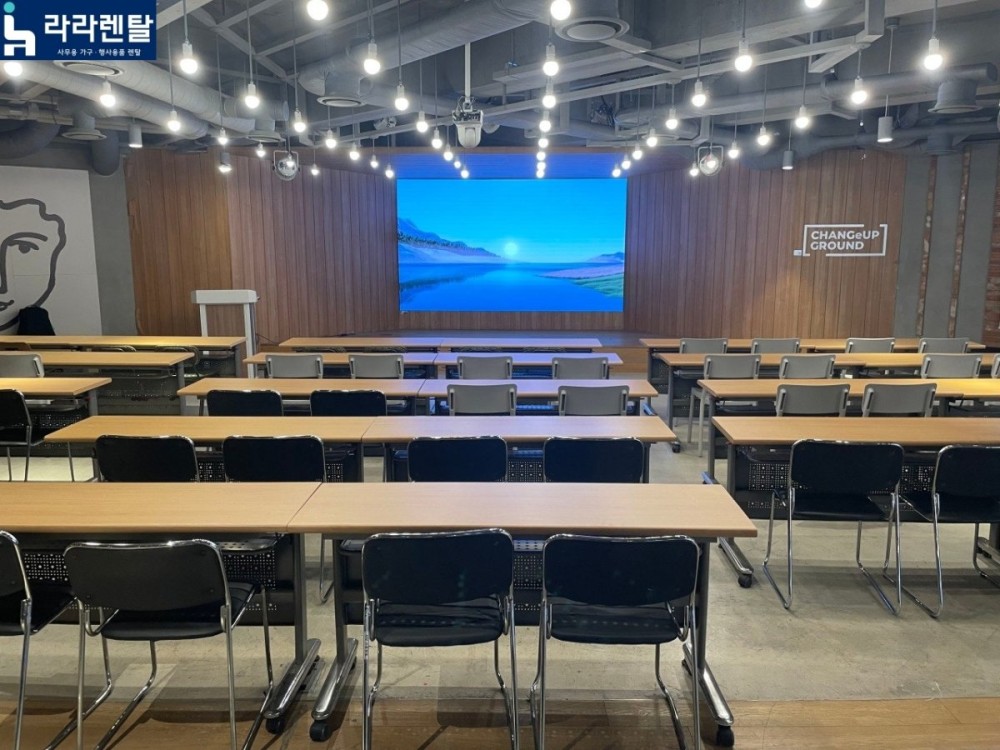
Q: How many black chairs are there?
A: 13